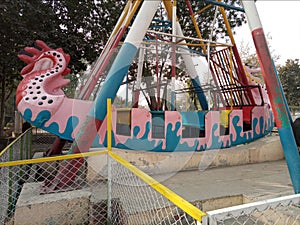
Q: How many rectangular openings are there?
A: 5